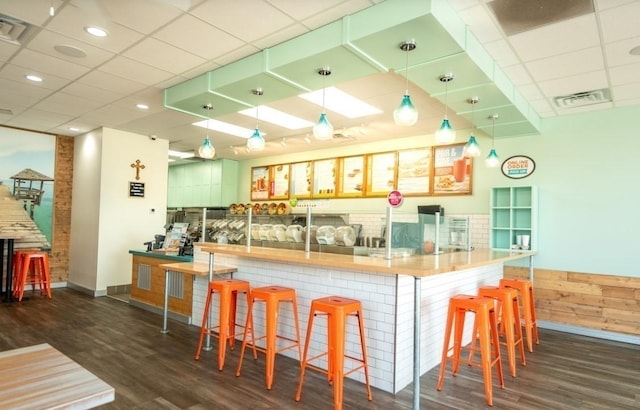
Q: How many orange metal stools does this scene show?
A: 8